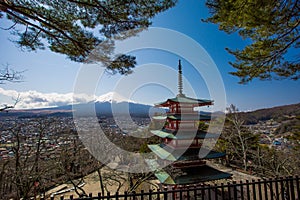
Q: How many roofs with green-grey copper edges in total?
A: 5